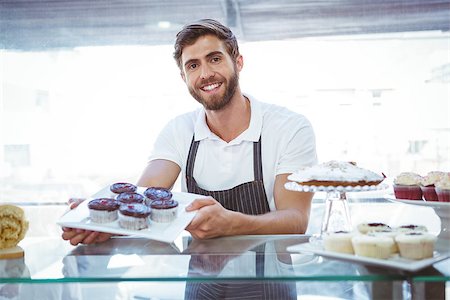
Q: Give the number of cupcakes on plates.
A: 15